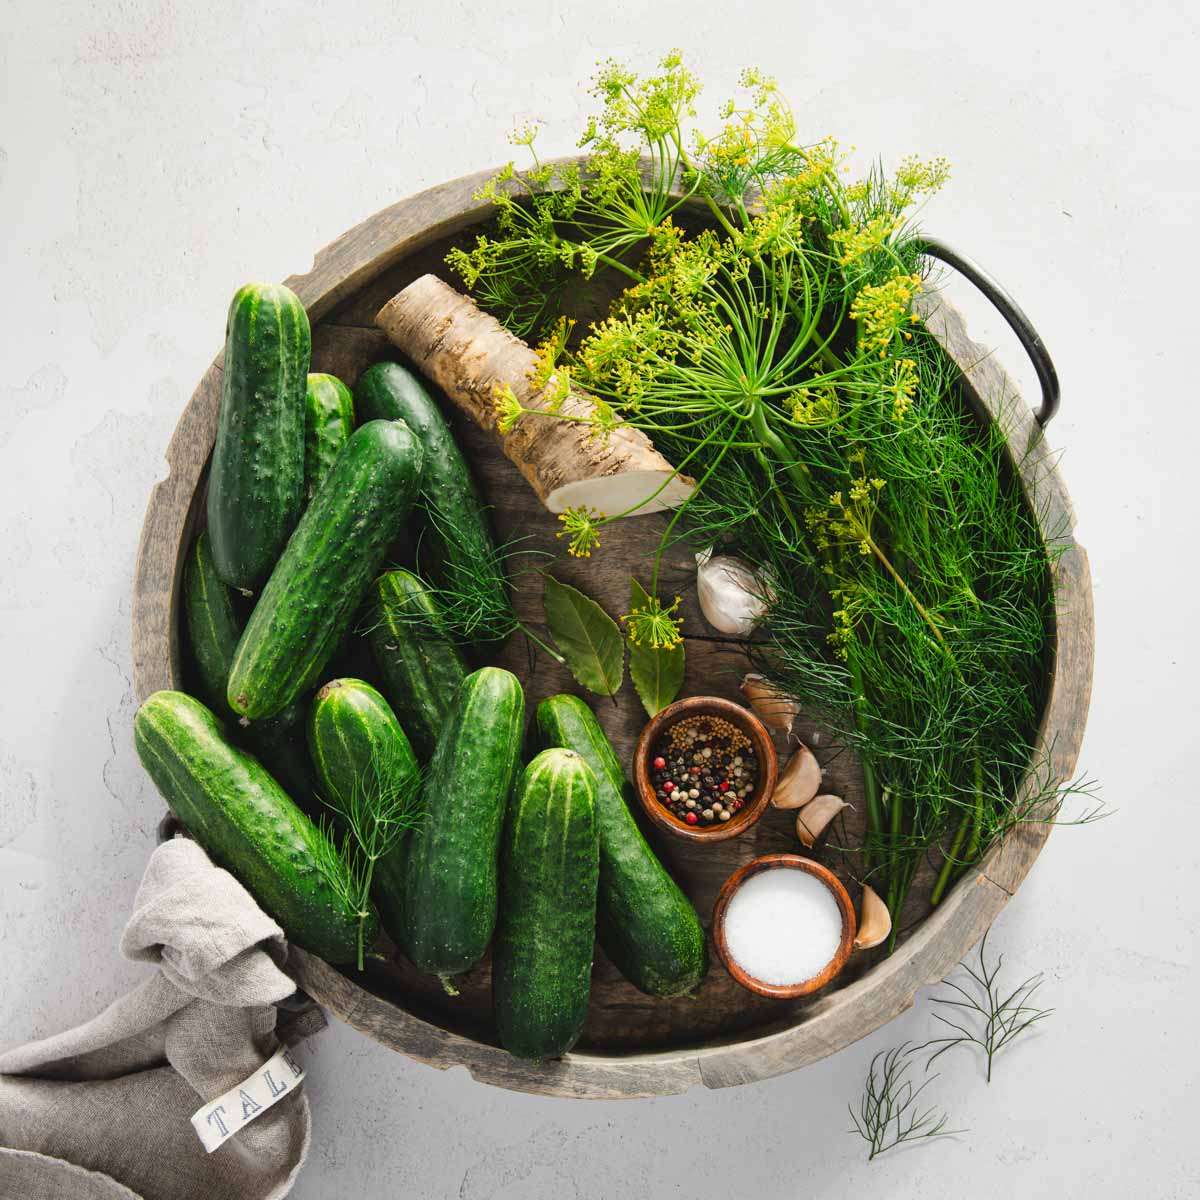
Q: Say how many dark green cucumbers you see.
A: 11